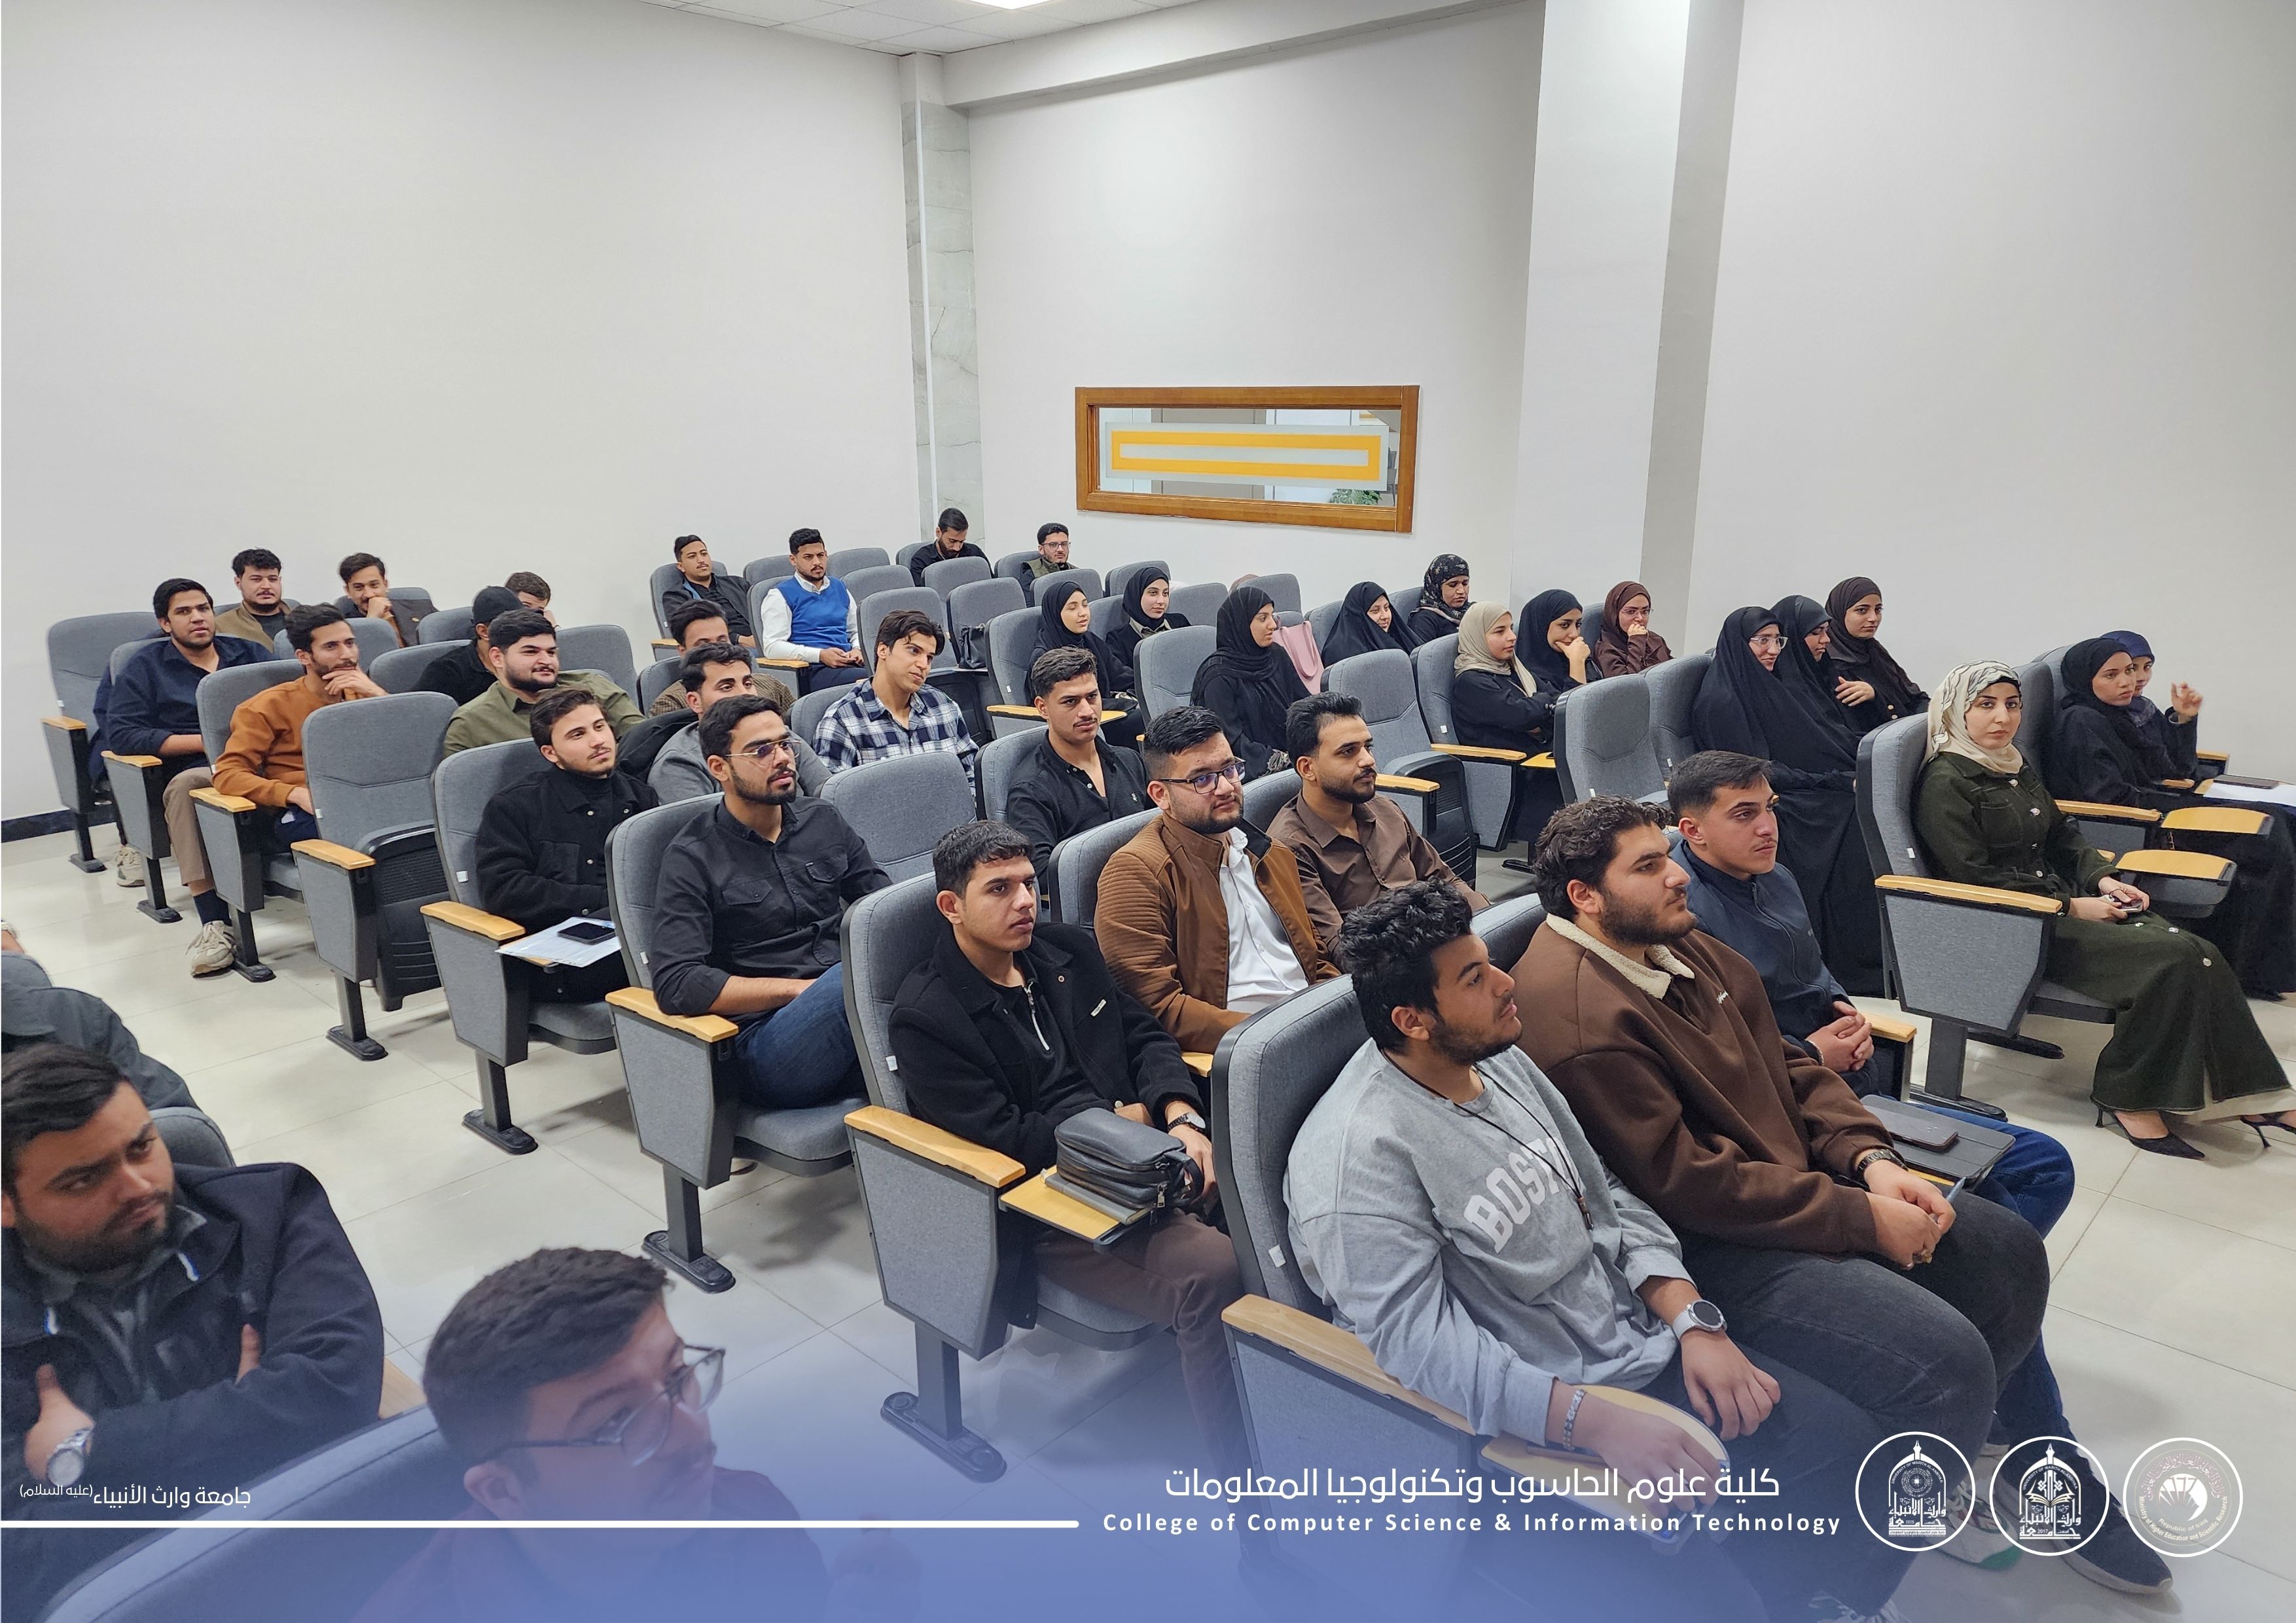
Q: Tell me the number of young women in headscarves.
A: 14